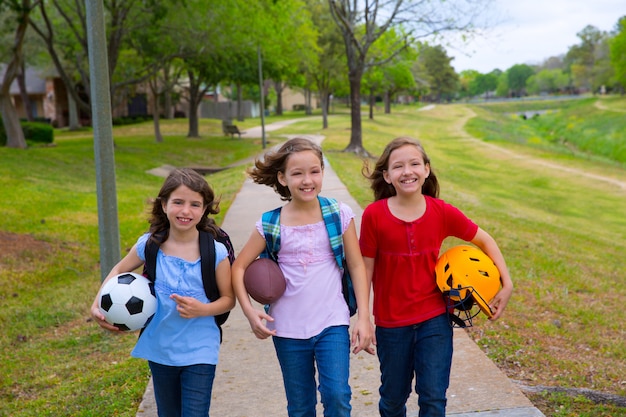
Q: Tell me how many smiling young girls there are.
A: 3